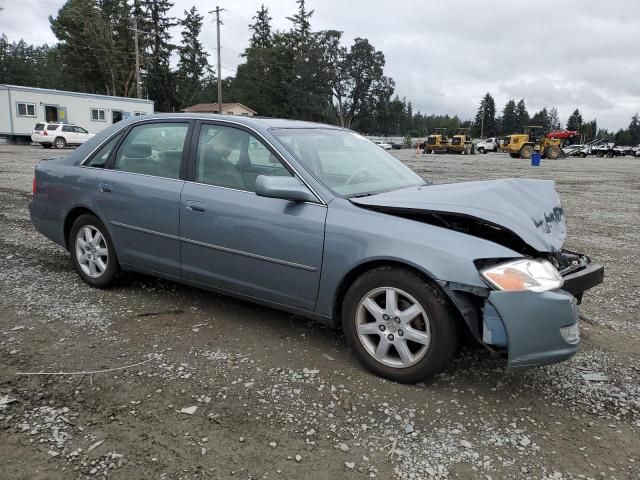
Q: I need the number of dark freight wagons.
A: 0